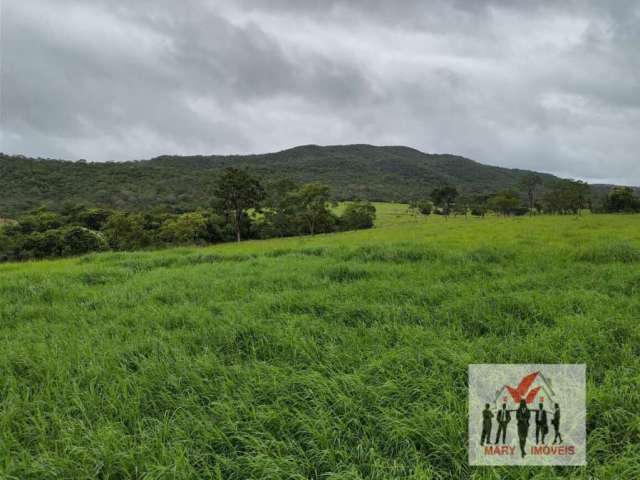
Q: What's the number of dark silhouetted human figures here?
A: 5